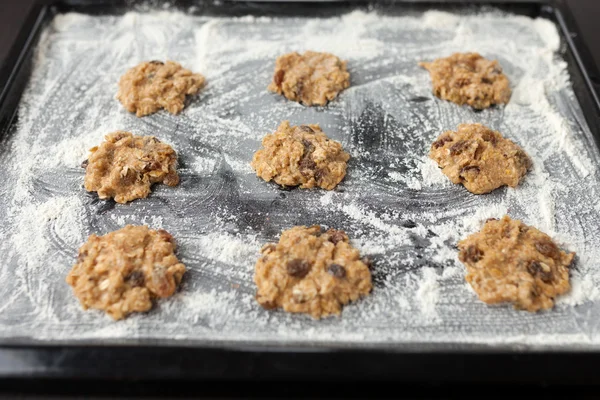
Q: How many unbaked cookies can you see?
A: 9